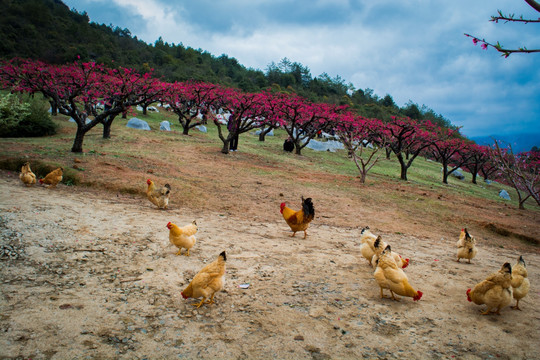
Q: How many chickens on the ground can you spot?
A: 12